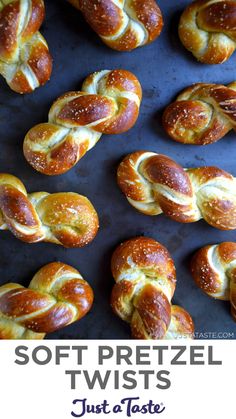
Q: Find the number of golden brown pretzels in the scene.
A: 10